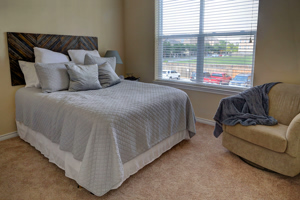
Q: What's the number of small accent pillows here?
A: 2